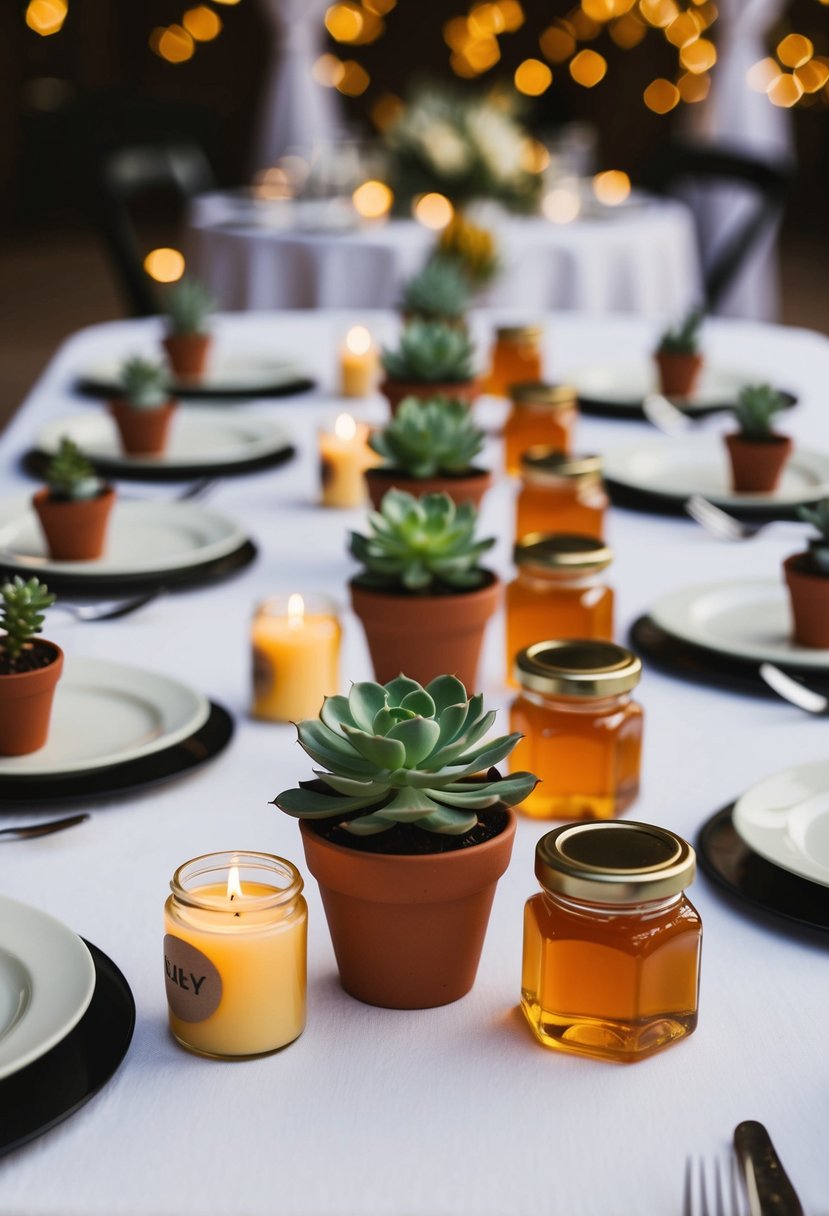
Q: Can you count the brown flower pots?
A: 12